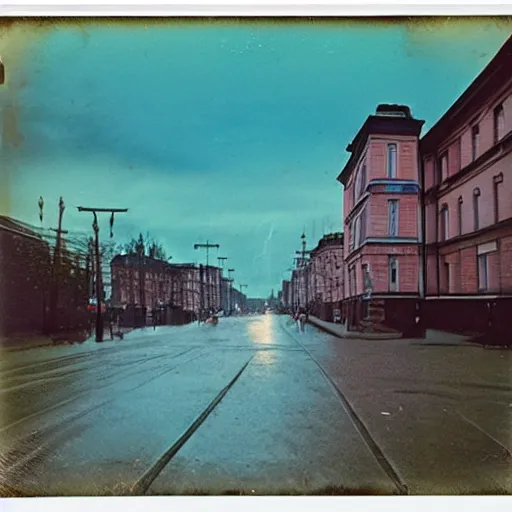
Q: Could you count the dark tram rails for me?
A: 2